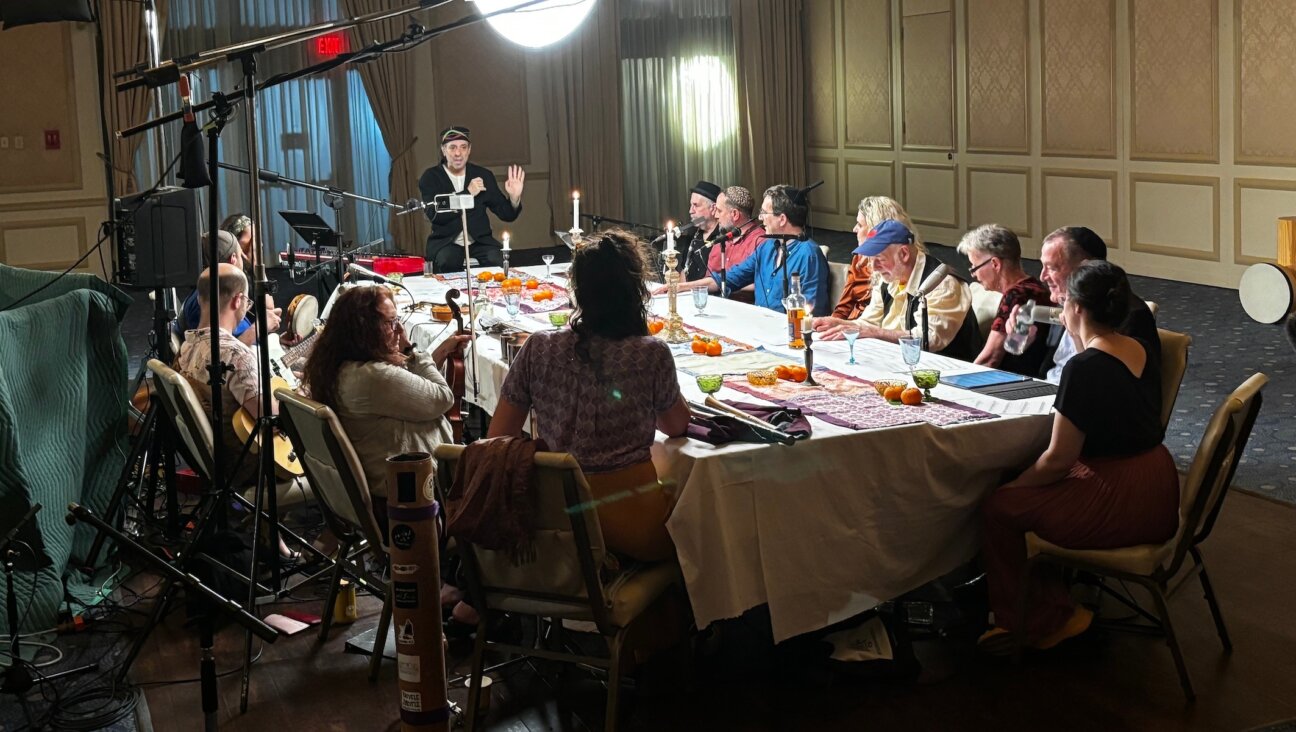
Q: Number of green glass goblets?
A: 3